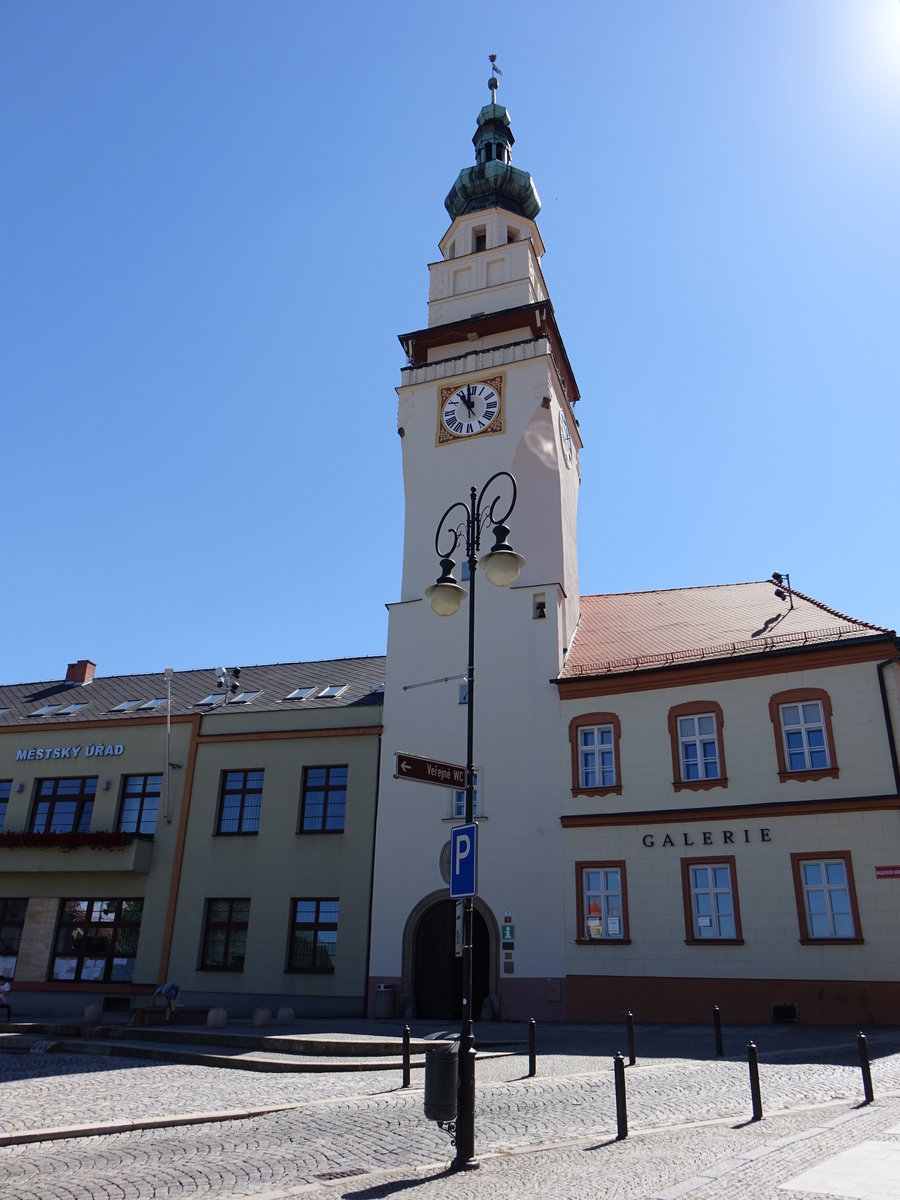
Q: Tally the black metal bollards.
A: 7